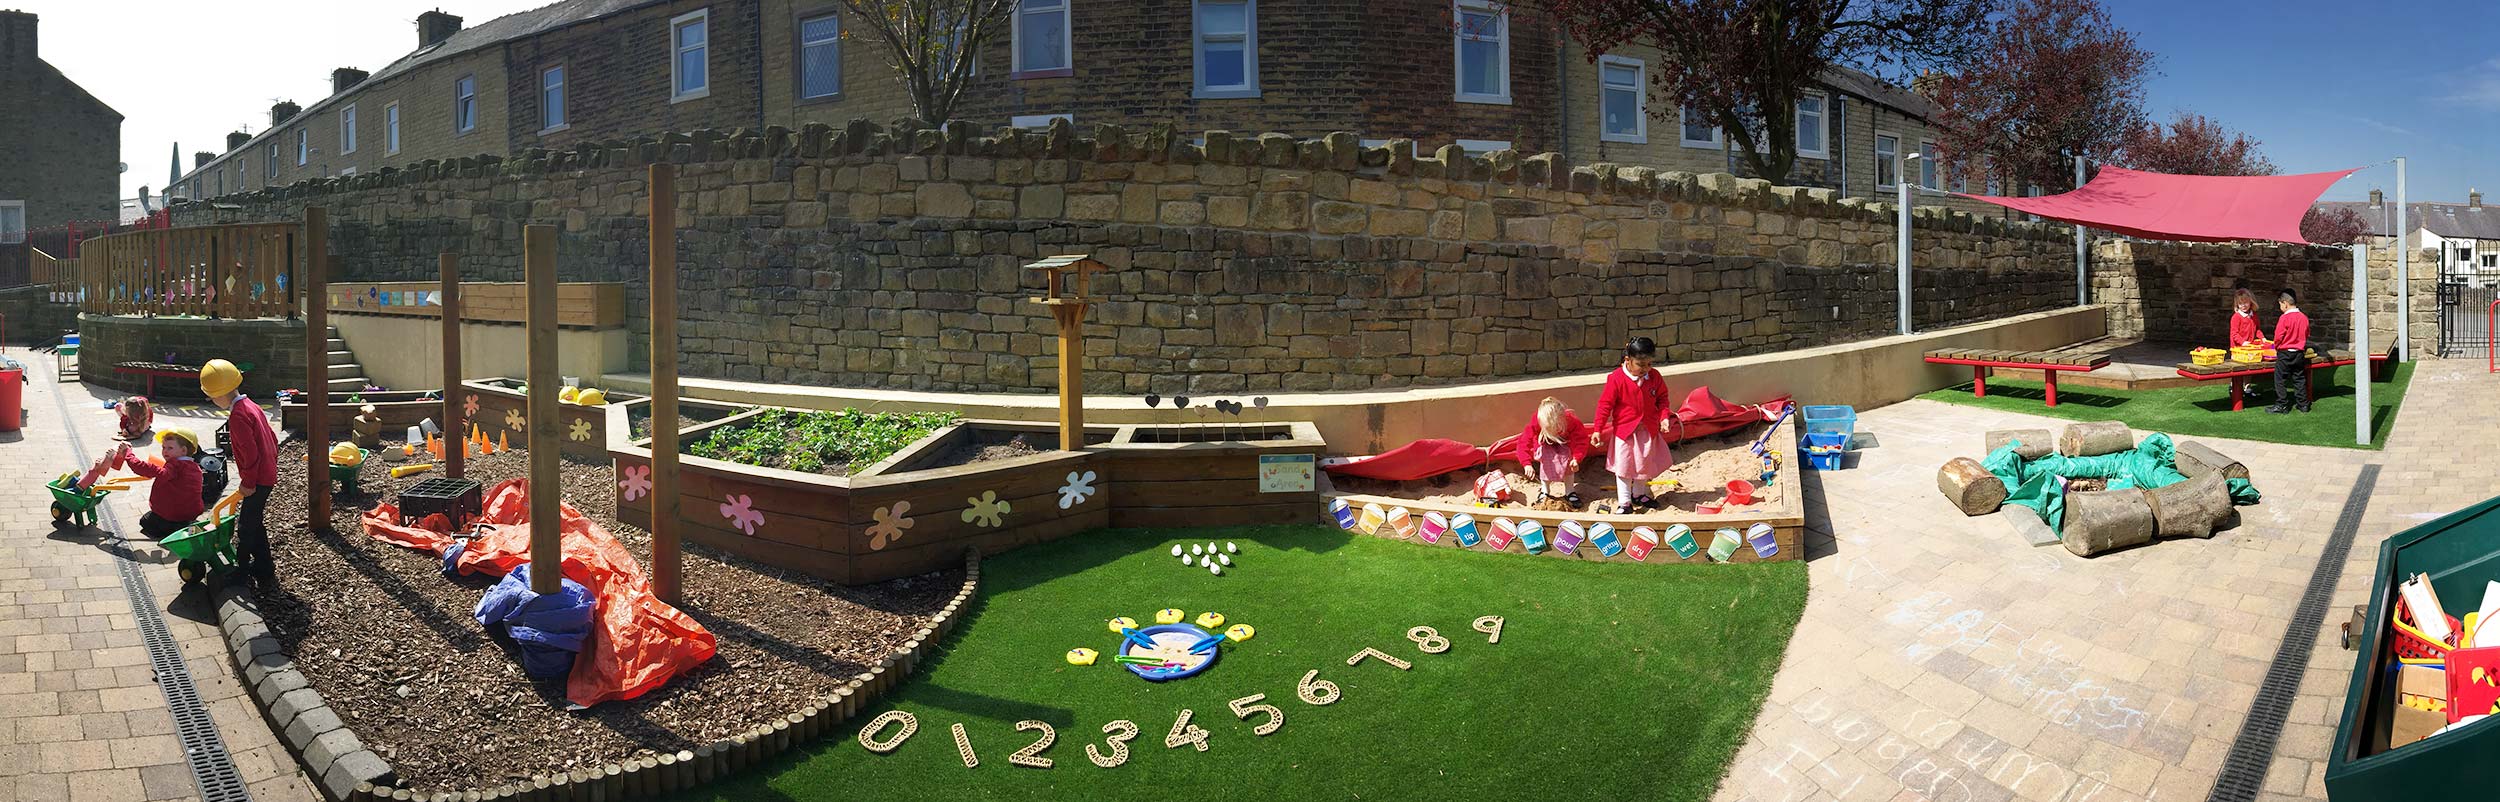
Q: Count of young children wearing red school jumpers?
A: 7